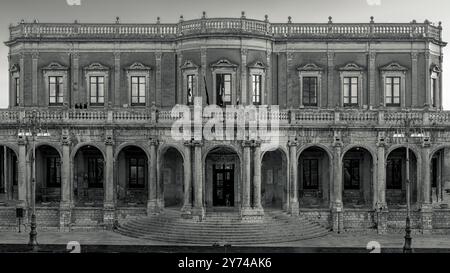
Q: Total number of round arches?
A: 11